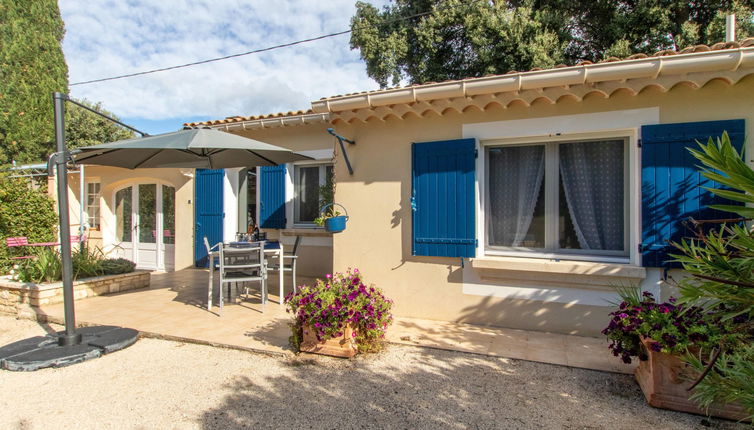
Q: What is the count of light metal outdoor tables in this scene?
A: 1